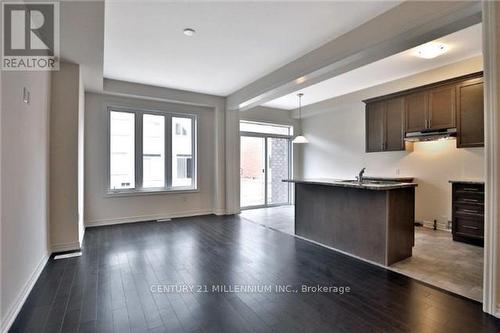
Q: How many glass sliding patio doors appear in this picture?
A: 1